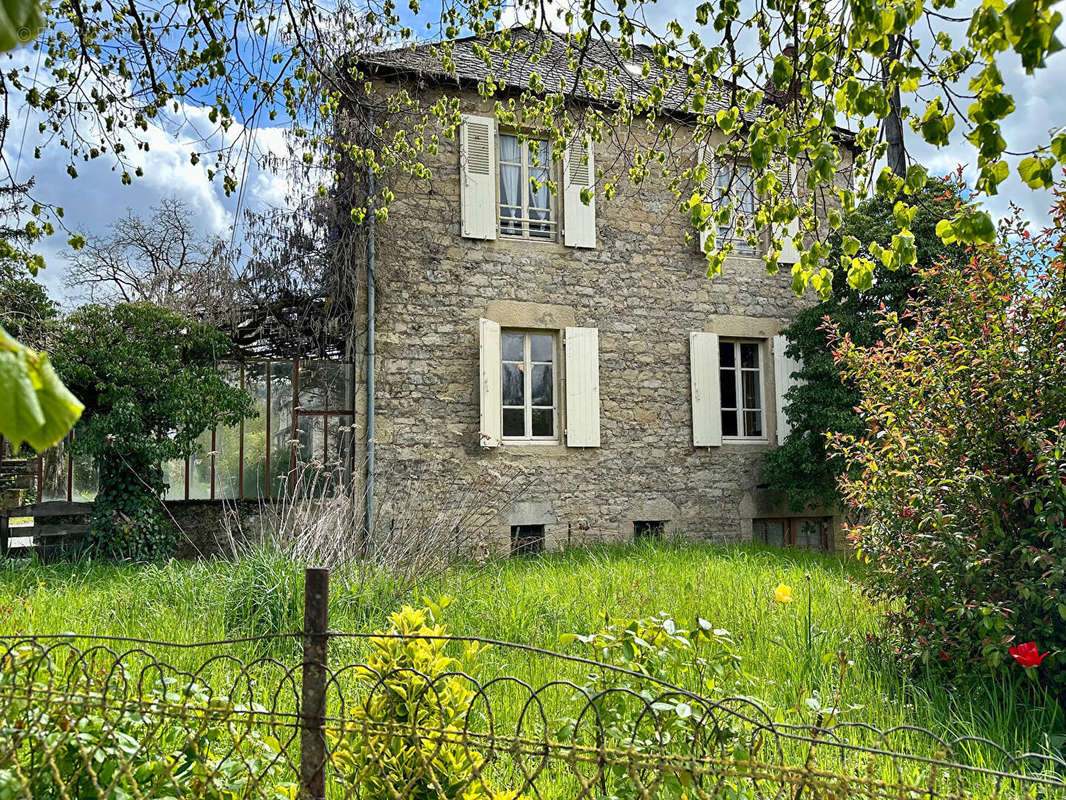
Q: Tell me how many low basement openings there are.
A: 3